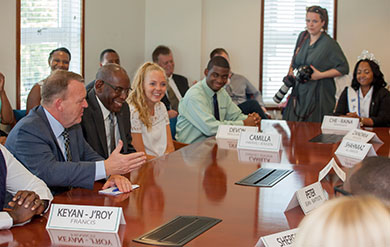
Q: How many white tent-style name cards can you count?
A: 9